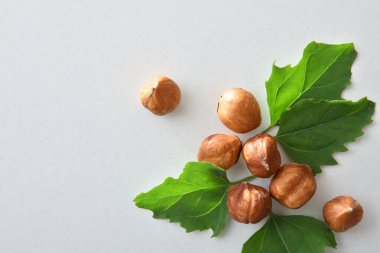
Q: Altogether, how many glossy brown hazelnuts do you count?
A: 7